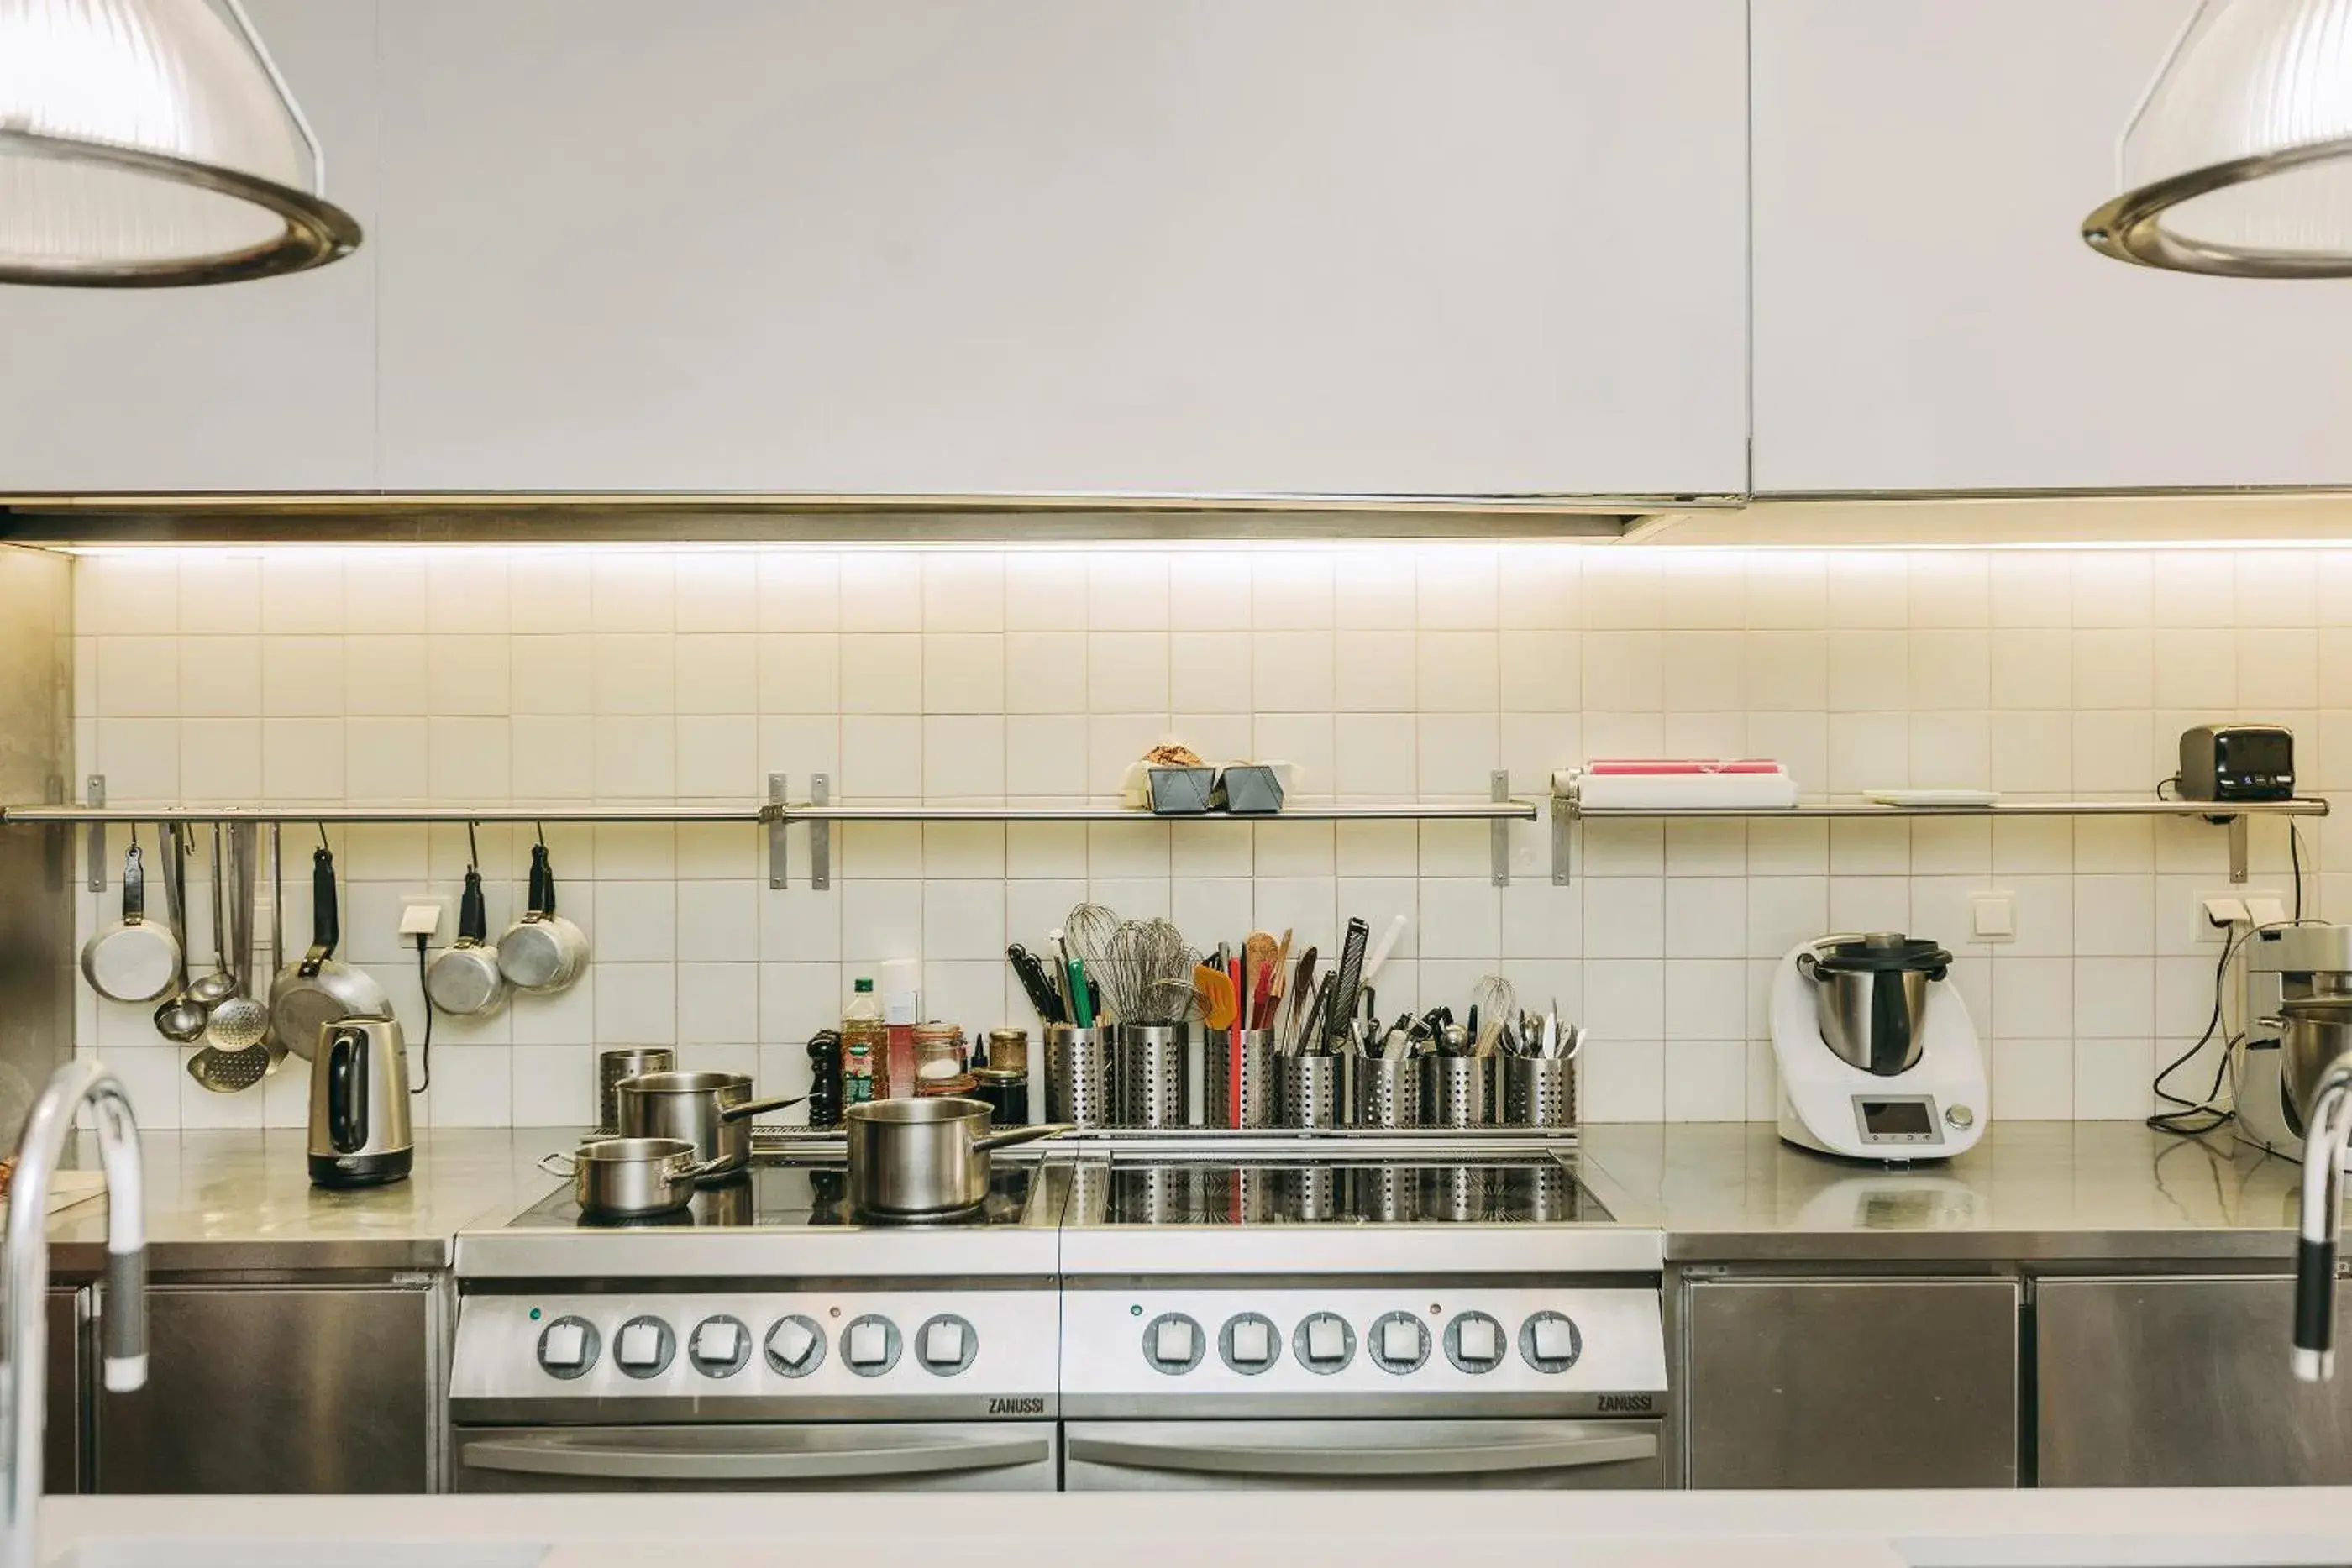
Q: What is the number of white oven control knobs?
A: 12